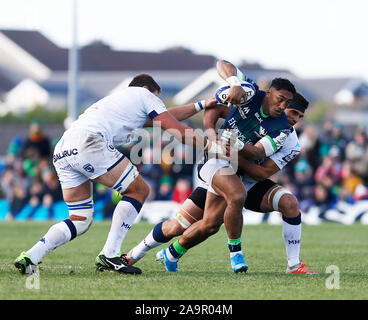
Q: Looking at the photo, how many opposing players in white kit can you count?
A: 2